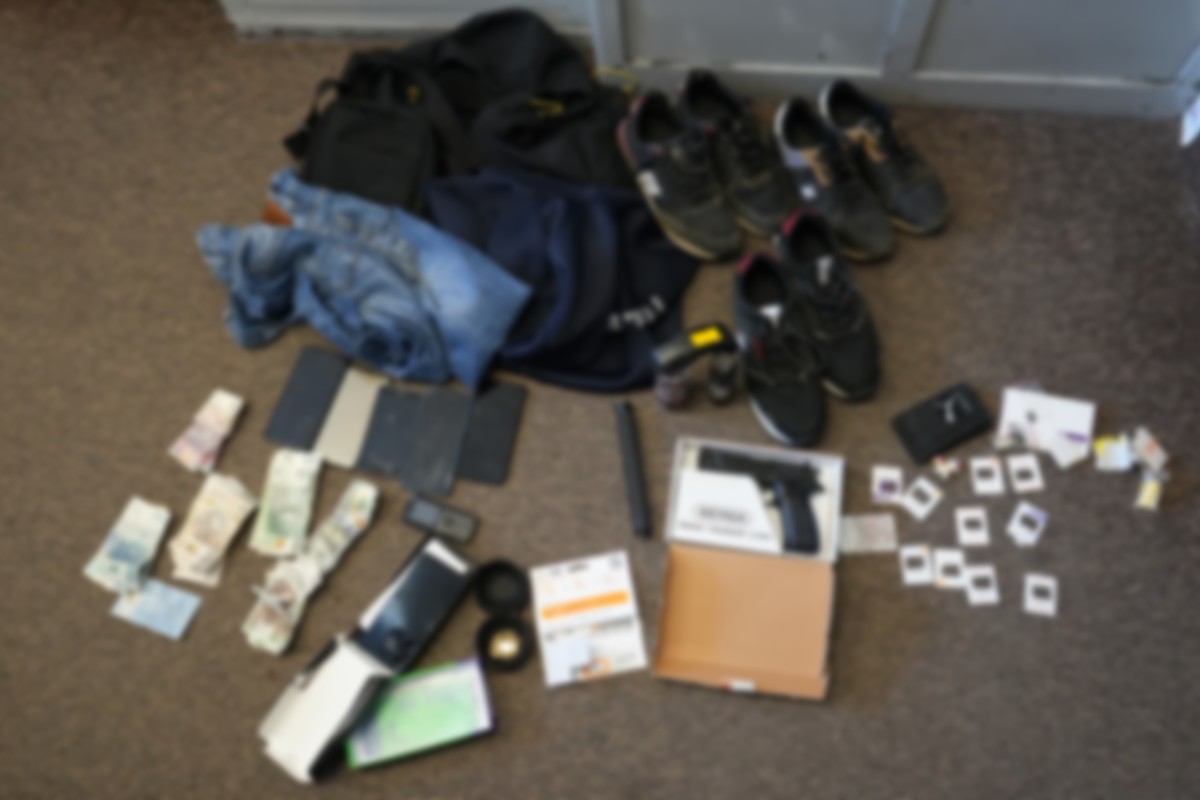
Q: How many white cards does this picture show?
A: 10